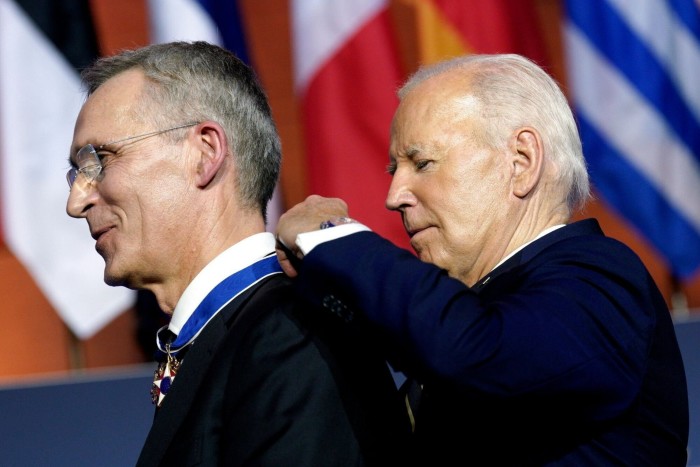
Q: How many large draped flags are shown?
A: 5